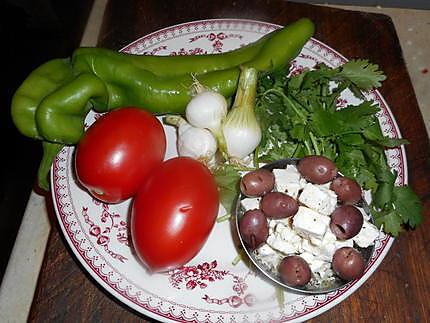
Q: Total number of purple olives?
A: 8